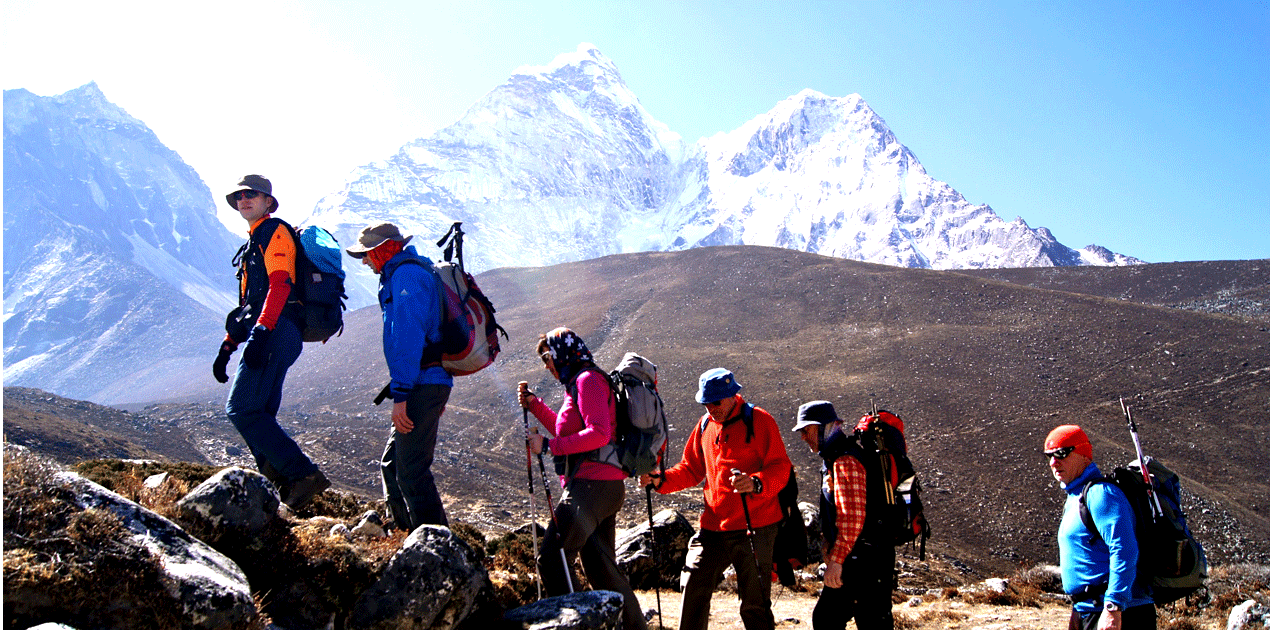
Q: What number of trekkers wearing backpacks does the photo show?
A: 6